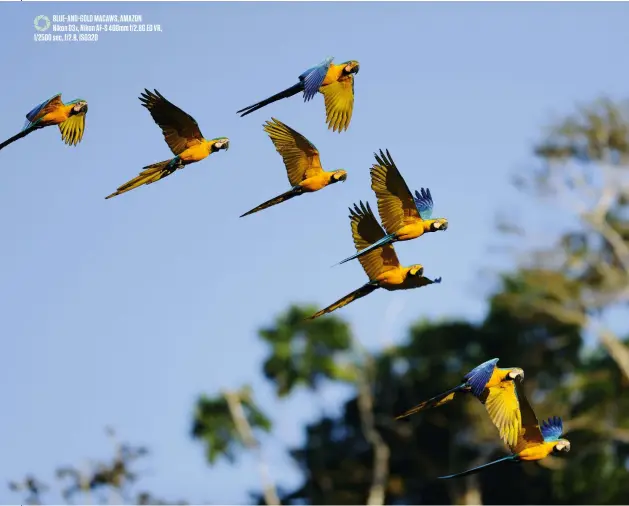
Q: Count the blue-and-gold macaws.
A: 8